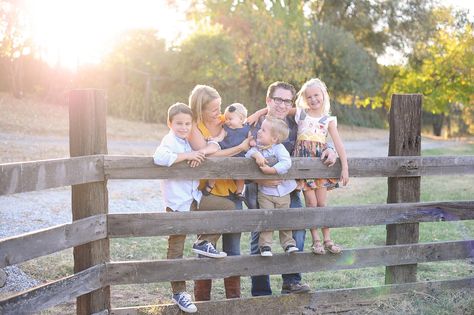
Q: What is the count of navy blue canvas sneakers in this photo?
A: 2